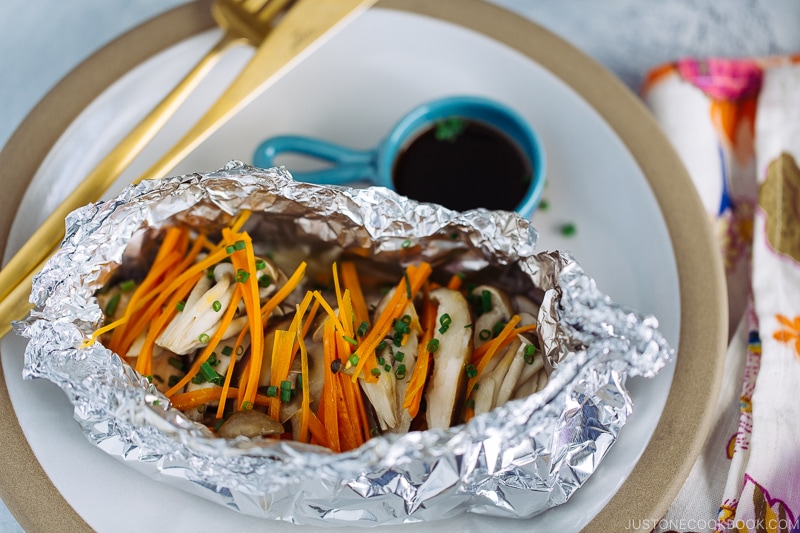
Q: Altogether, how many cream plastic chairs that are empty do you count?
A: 0